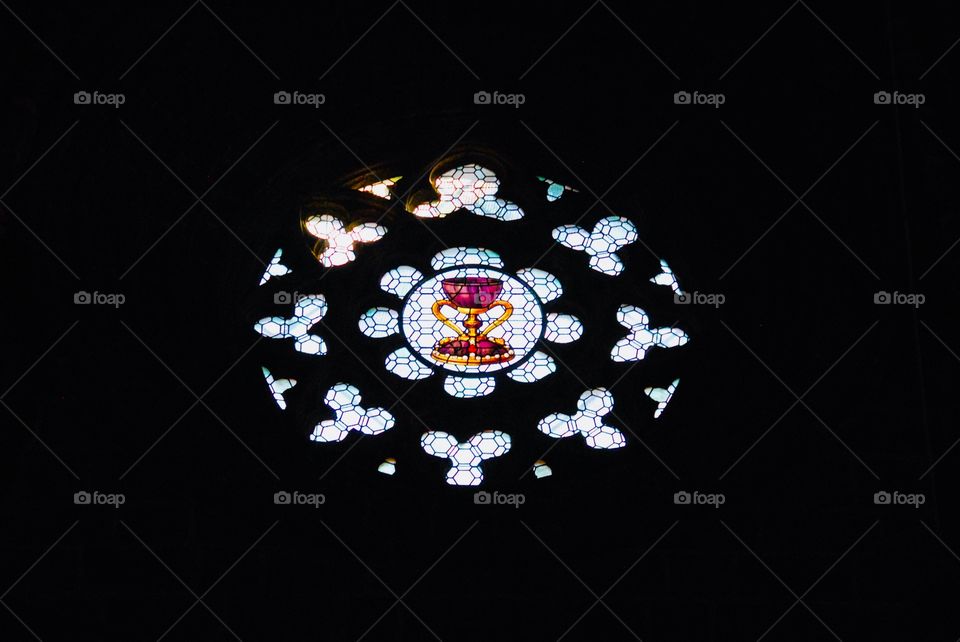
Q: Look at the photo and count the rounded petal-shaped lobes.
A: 8